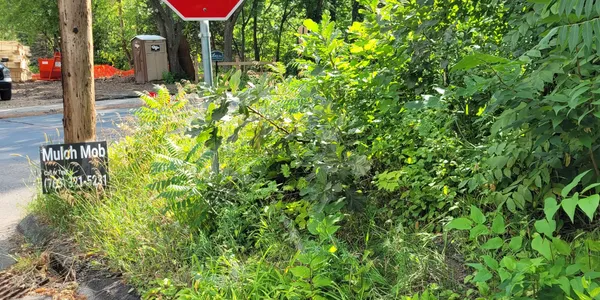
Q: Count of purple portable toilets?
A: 0